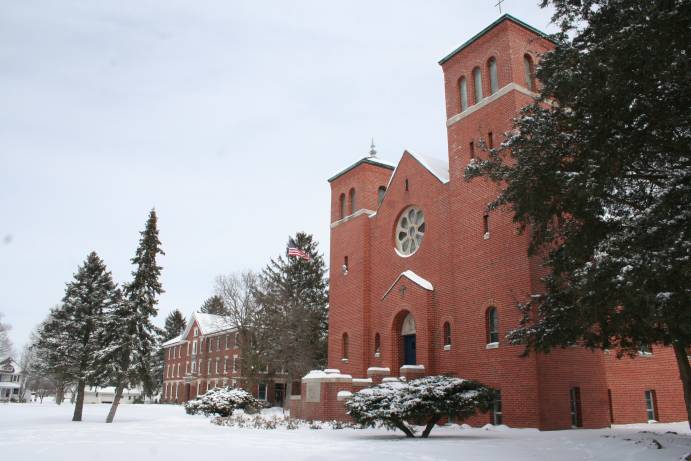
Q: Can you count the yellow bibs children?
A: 0